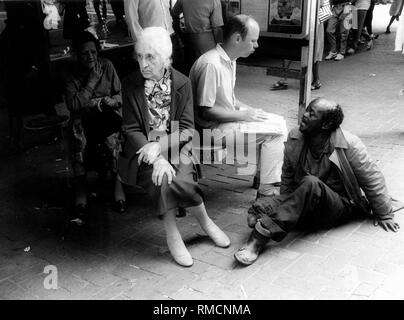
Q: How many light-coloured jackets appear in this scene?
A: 1